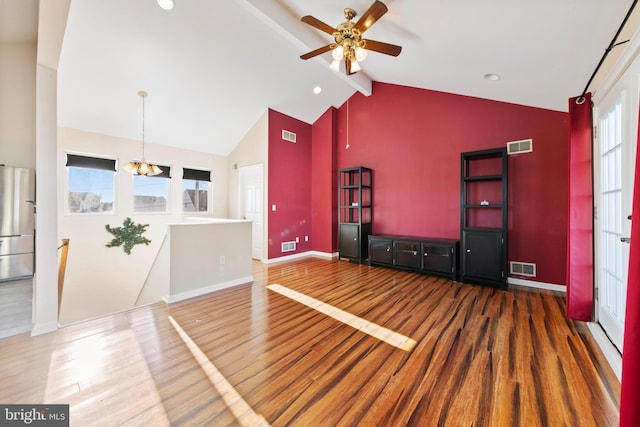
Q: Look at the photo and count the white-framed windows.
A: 3